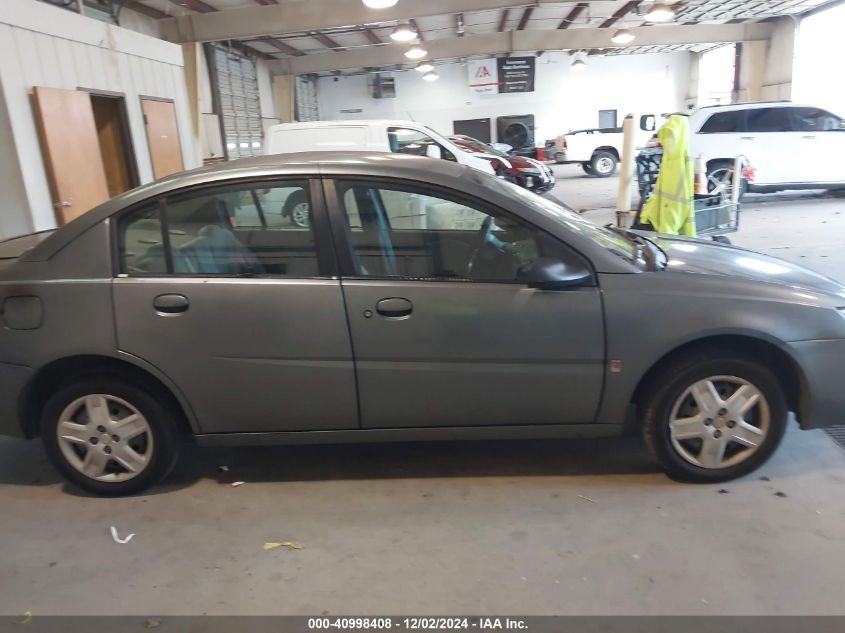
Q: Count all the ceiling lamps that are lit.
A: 8